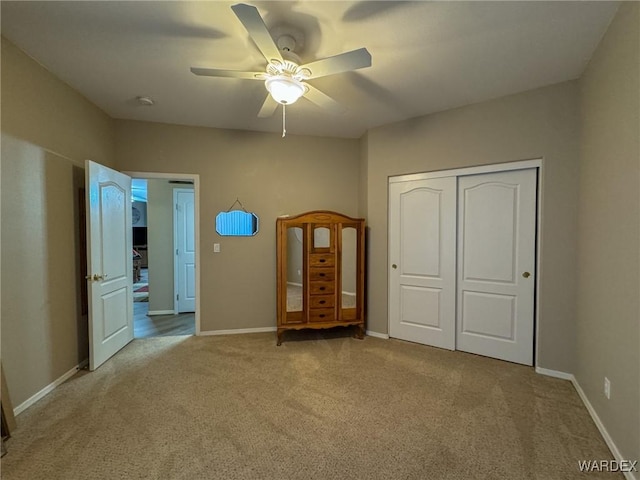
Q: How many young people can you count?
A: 0